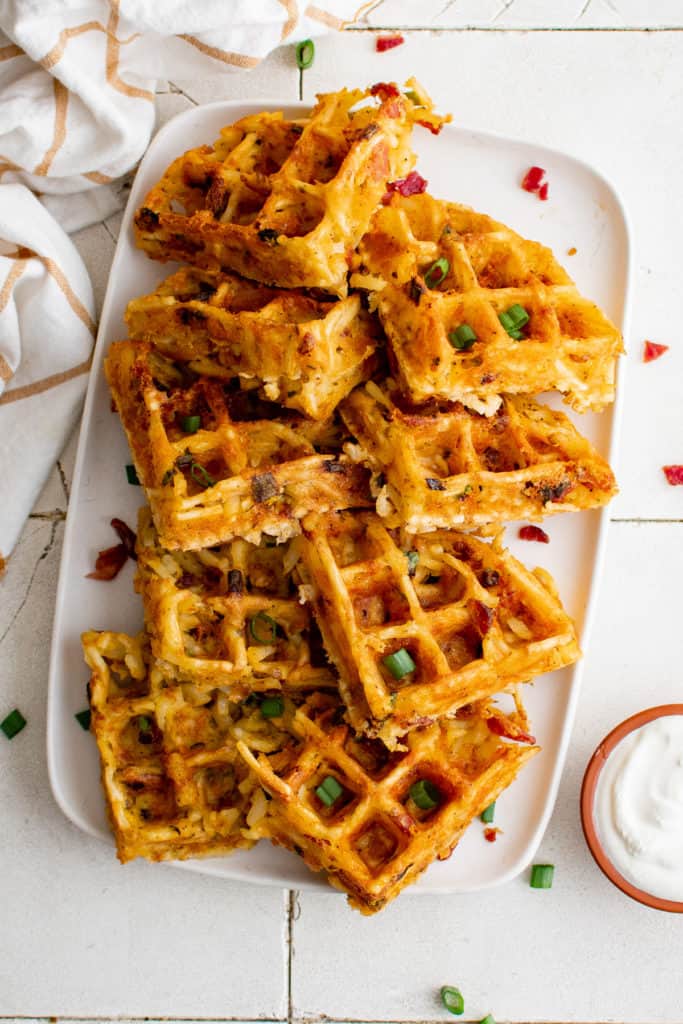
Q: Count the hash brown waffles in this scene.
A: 9